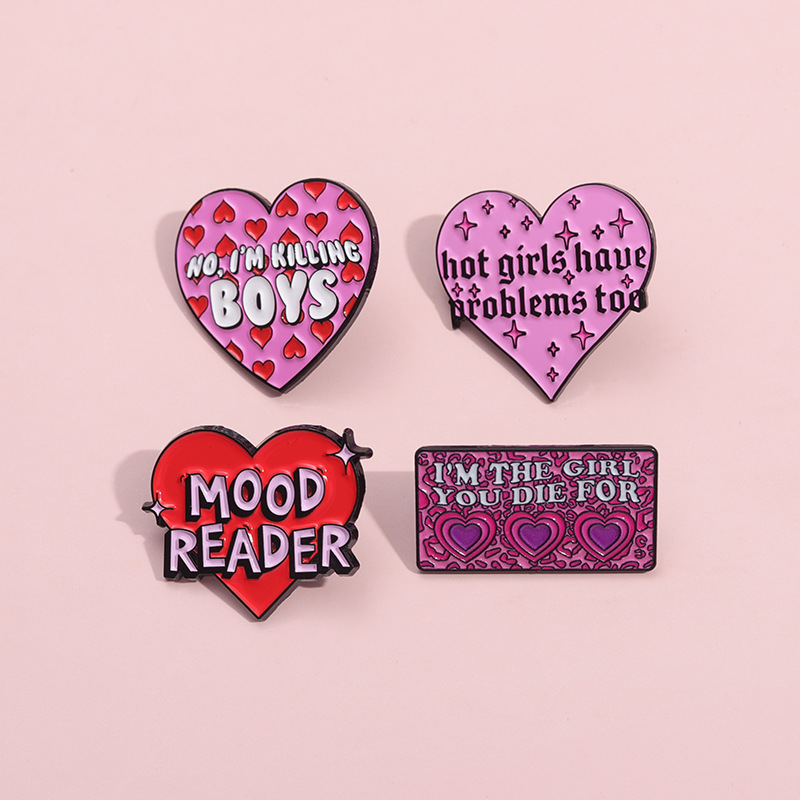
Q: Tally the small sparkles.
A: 12